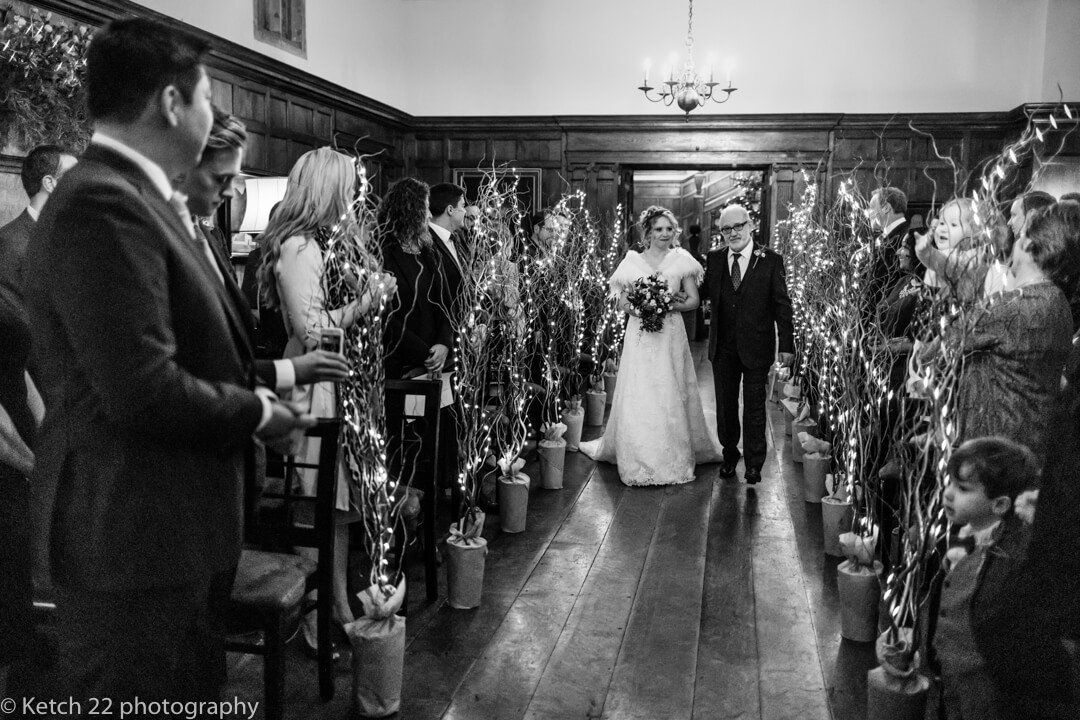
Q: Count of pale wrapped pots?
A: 14